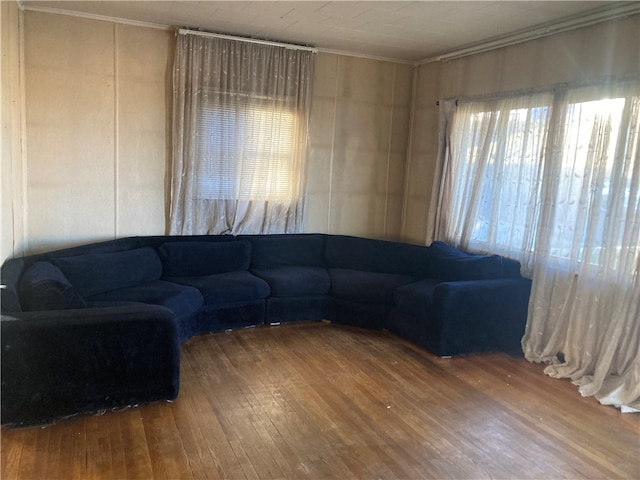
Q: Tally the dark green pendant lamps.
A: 0